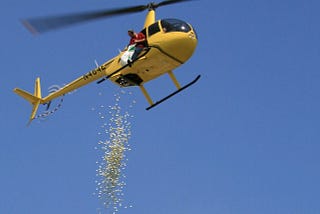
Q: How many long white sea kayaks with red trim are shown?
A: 0